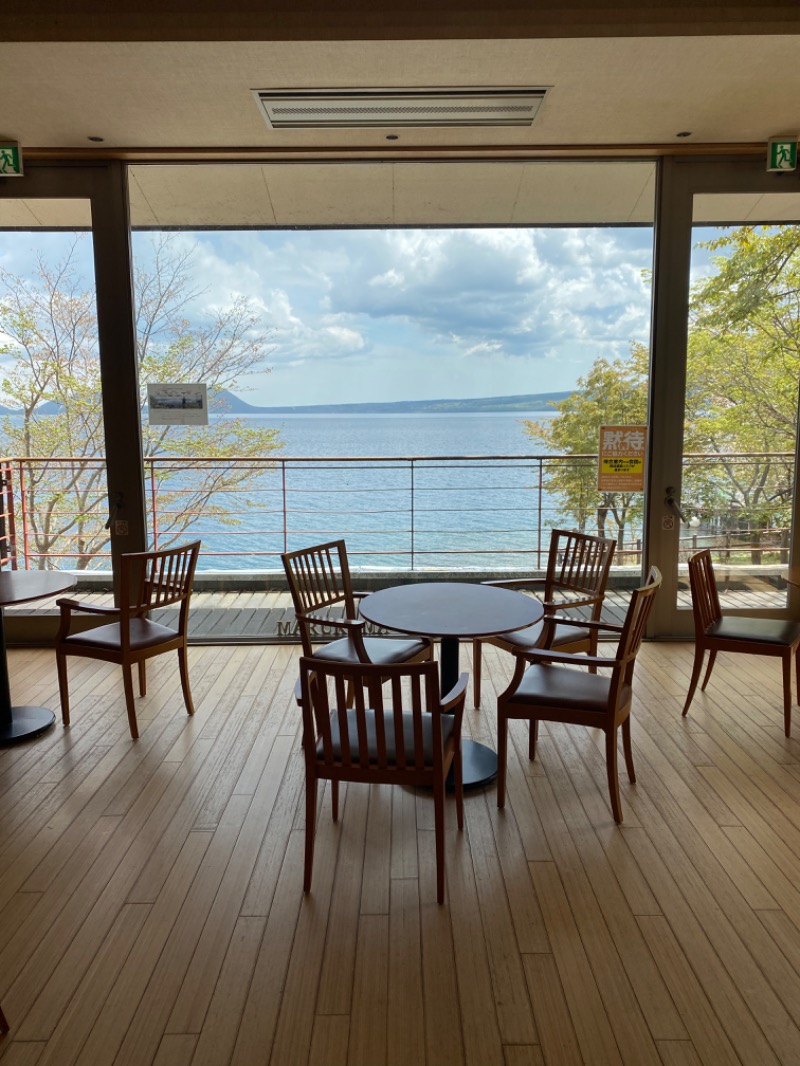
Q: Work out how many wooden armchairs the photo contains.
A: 5